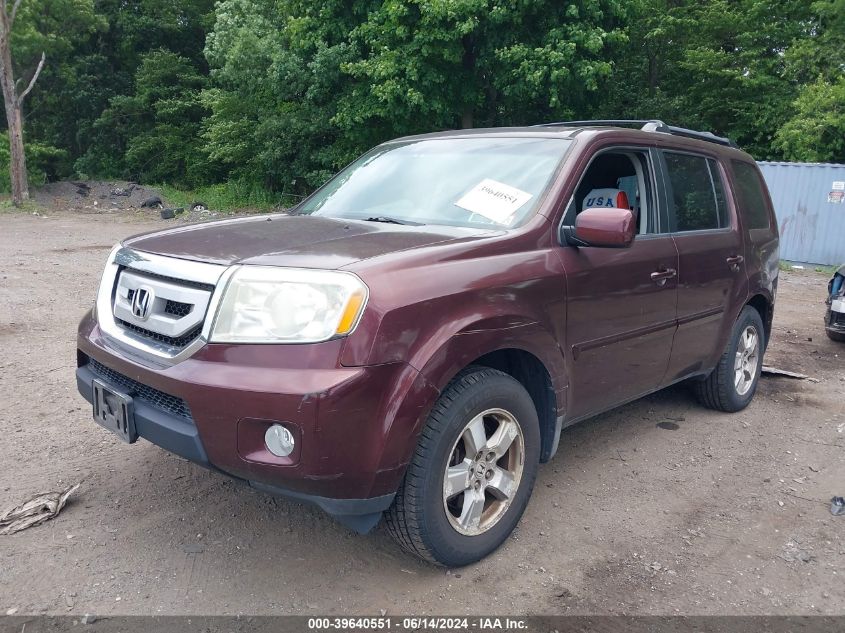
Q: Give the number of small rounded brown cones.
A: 0